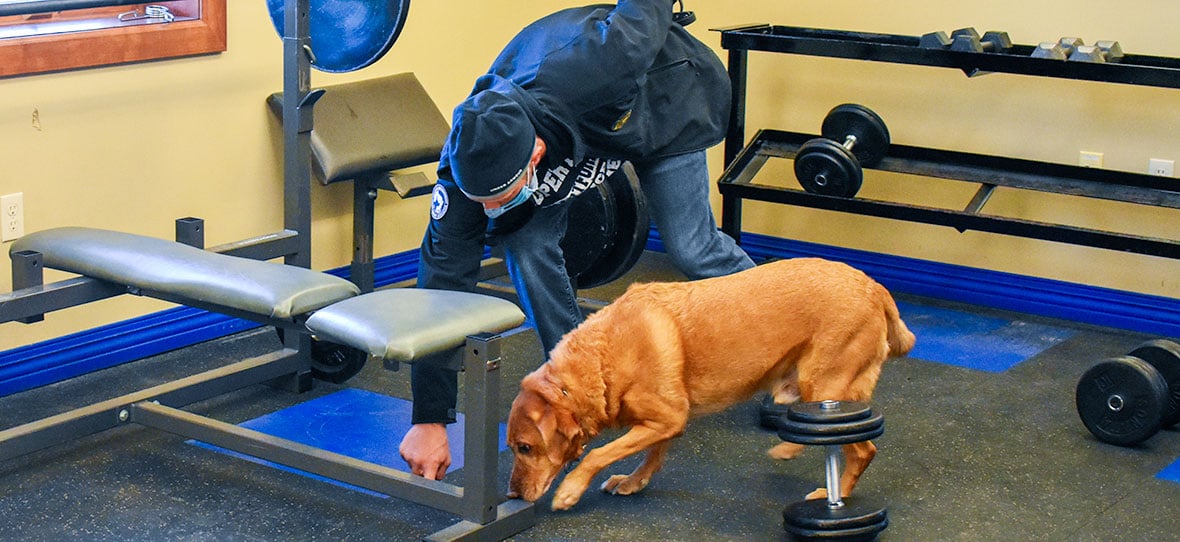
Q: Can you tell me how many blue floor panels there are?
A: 3